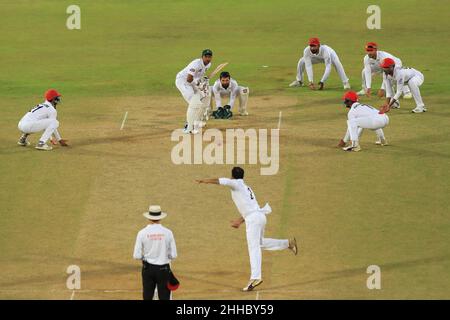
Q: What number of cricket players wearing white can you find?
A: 8